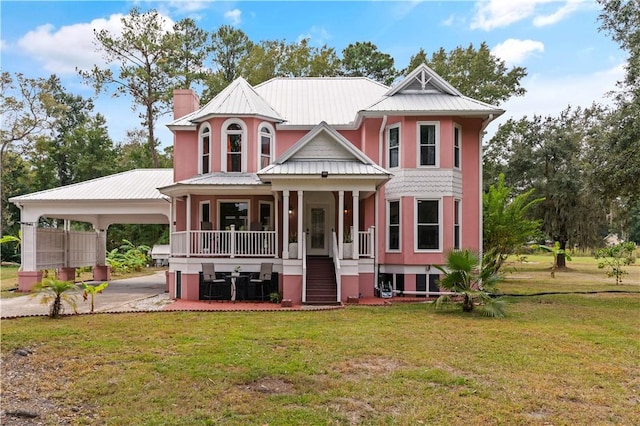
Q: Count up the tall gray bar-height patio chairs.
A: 2